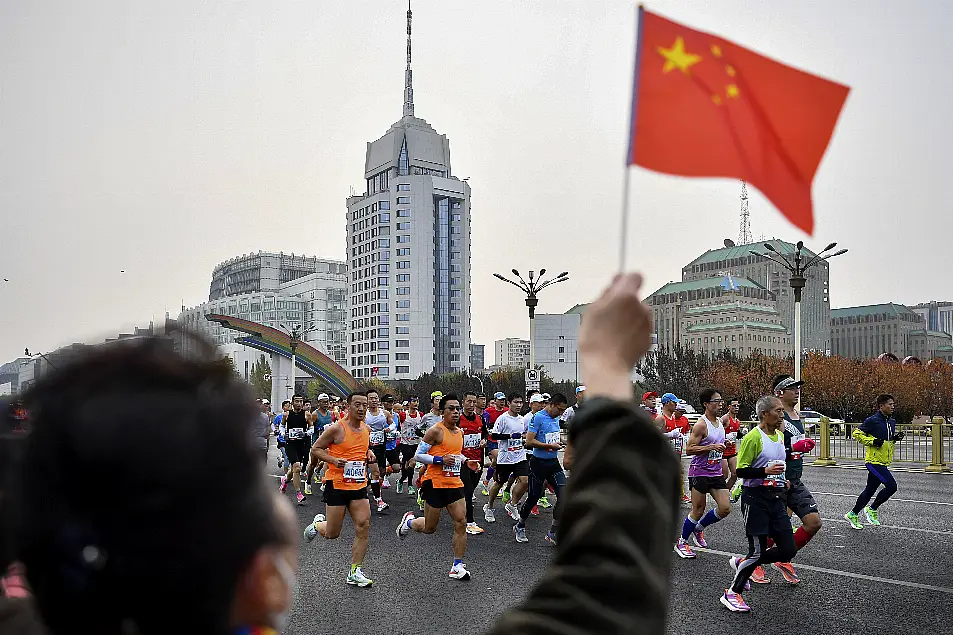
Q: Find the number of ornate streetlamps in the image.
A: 3